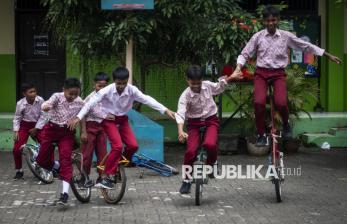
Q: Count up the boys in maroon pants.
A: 6